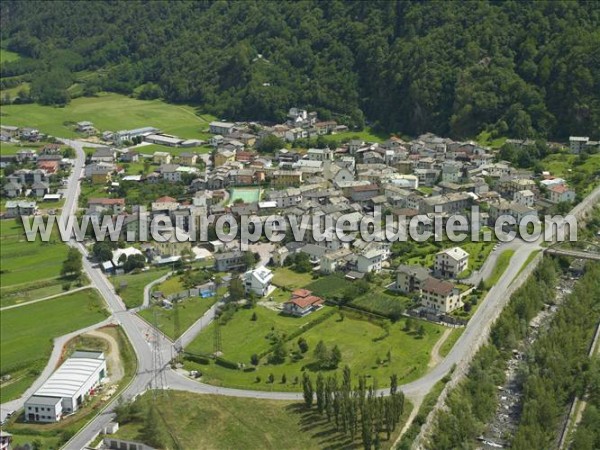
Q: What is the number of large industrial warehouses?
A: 1